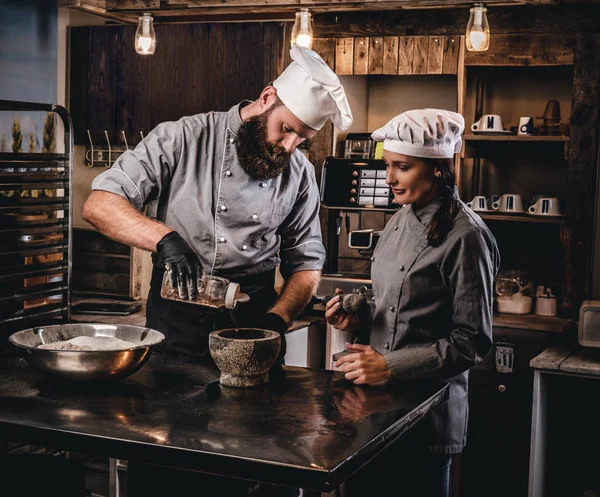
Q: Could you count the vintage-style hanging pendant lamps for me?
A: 3